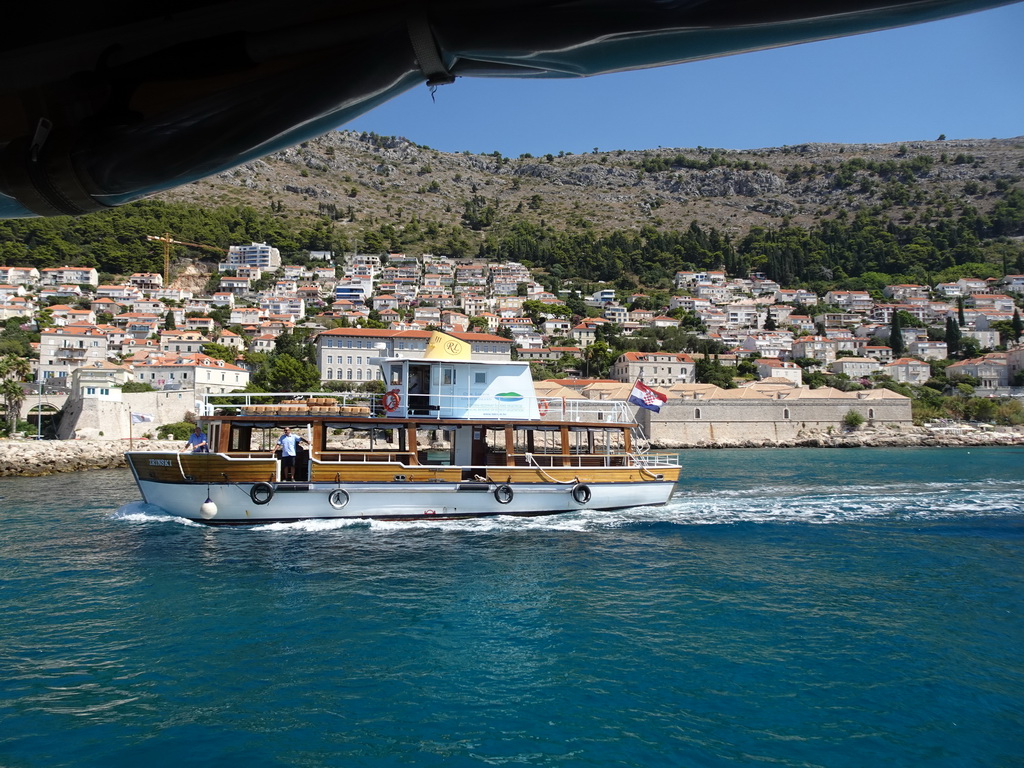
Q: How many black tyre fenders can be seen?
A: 4